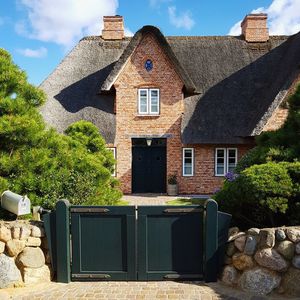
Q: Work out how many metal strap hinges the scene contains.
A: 4